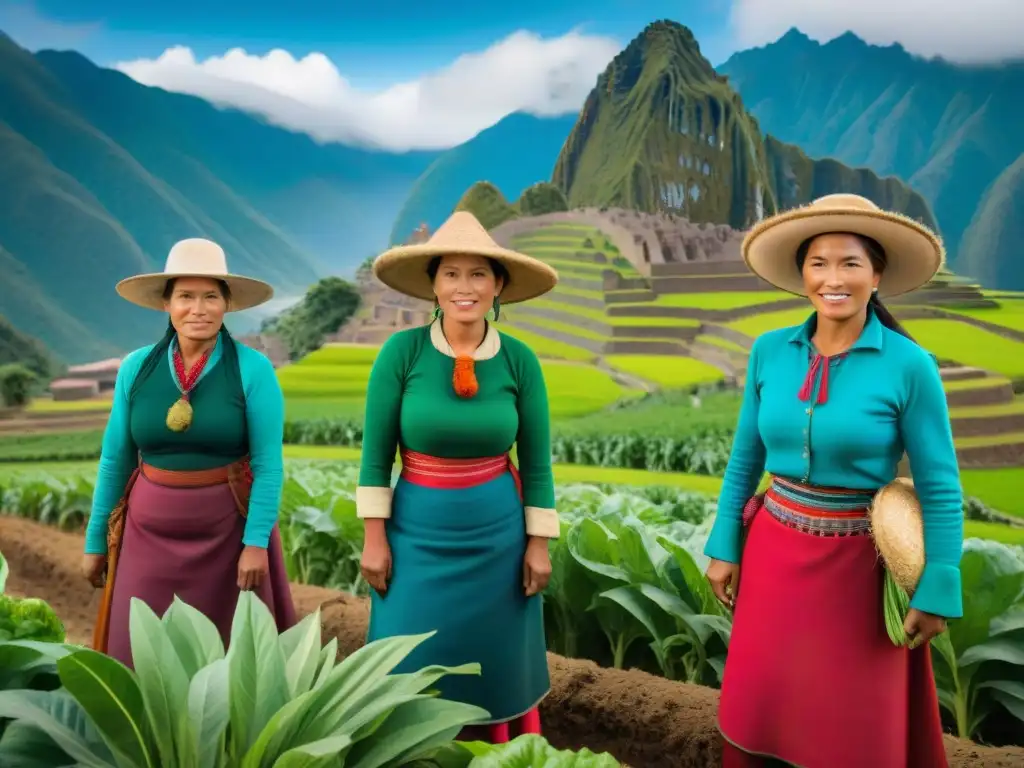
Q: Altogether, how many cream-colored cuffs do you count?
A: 2